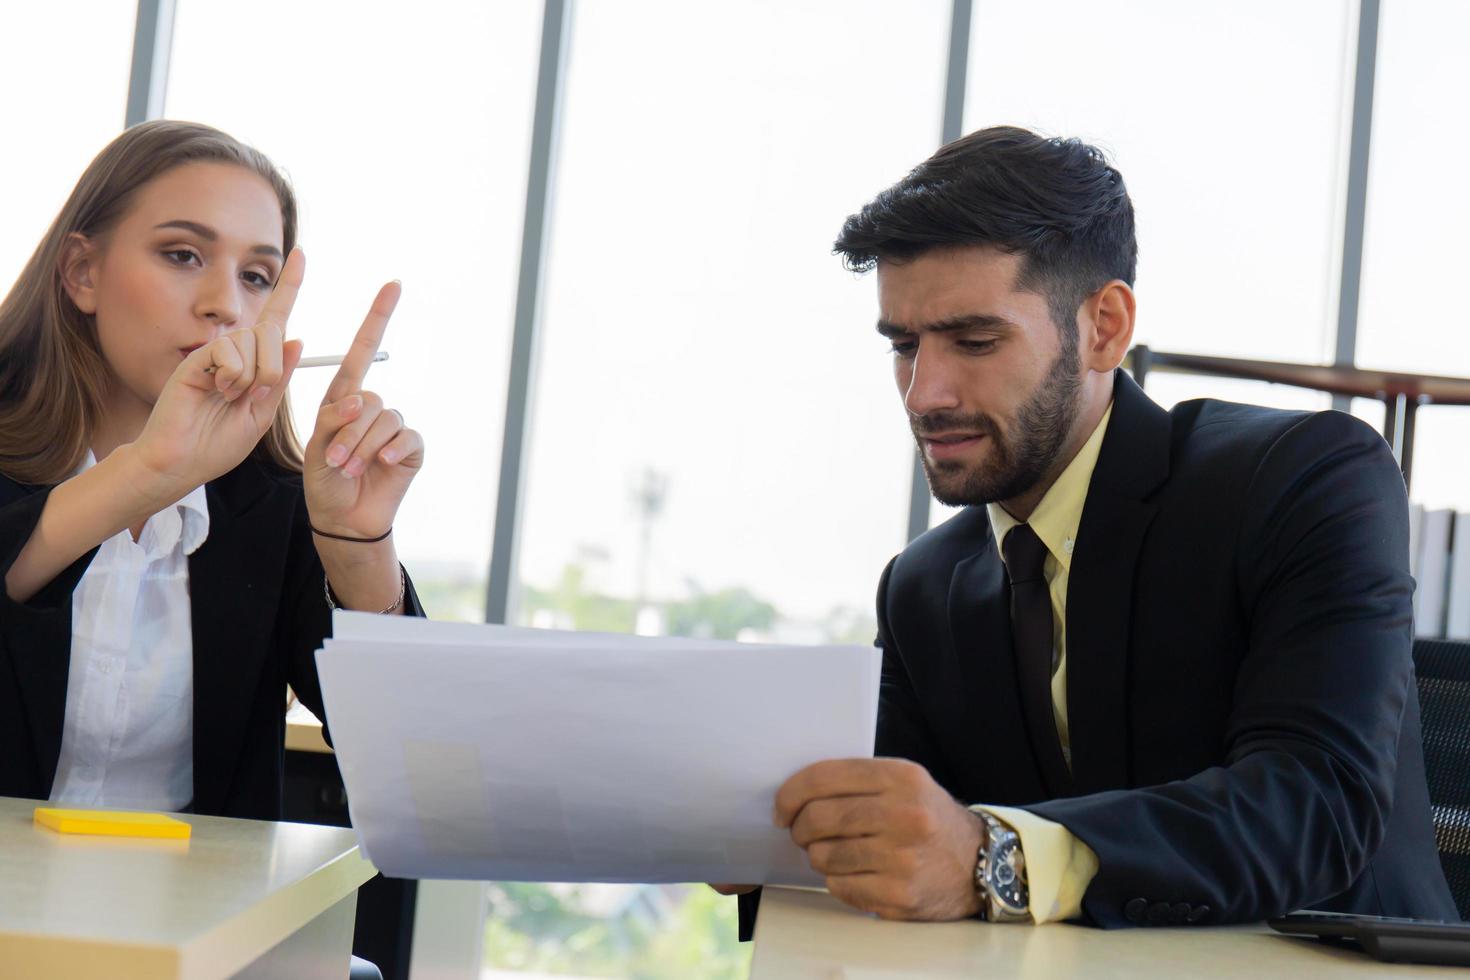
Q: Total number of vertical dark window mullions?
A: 4